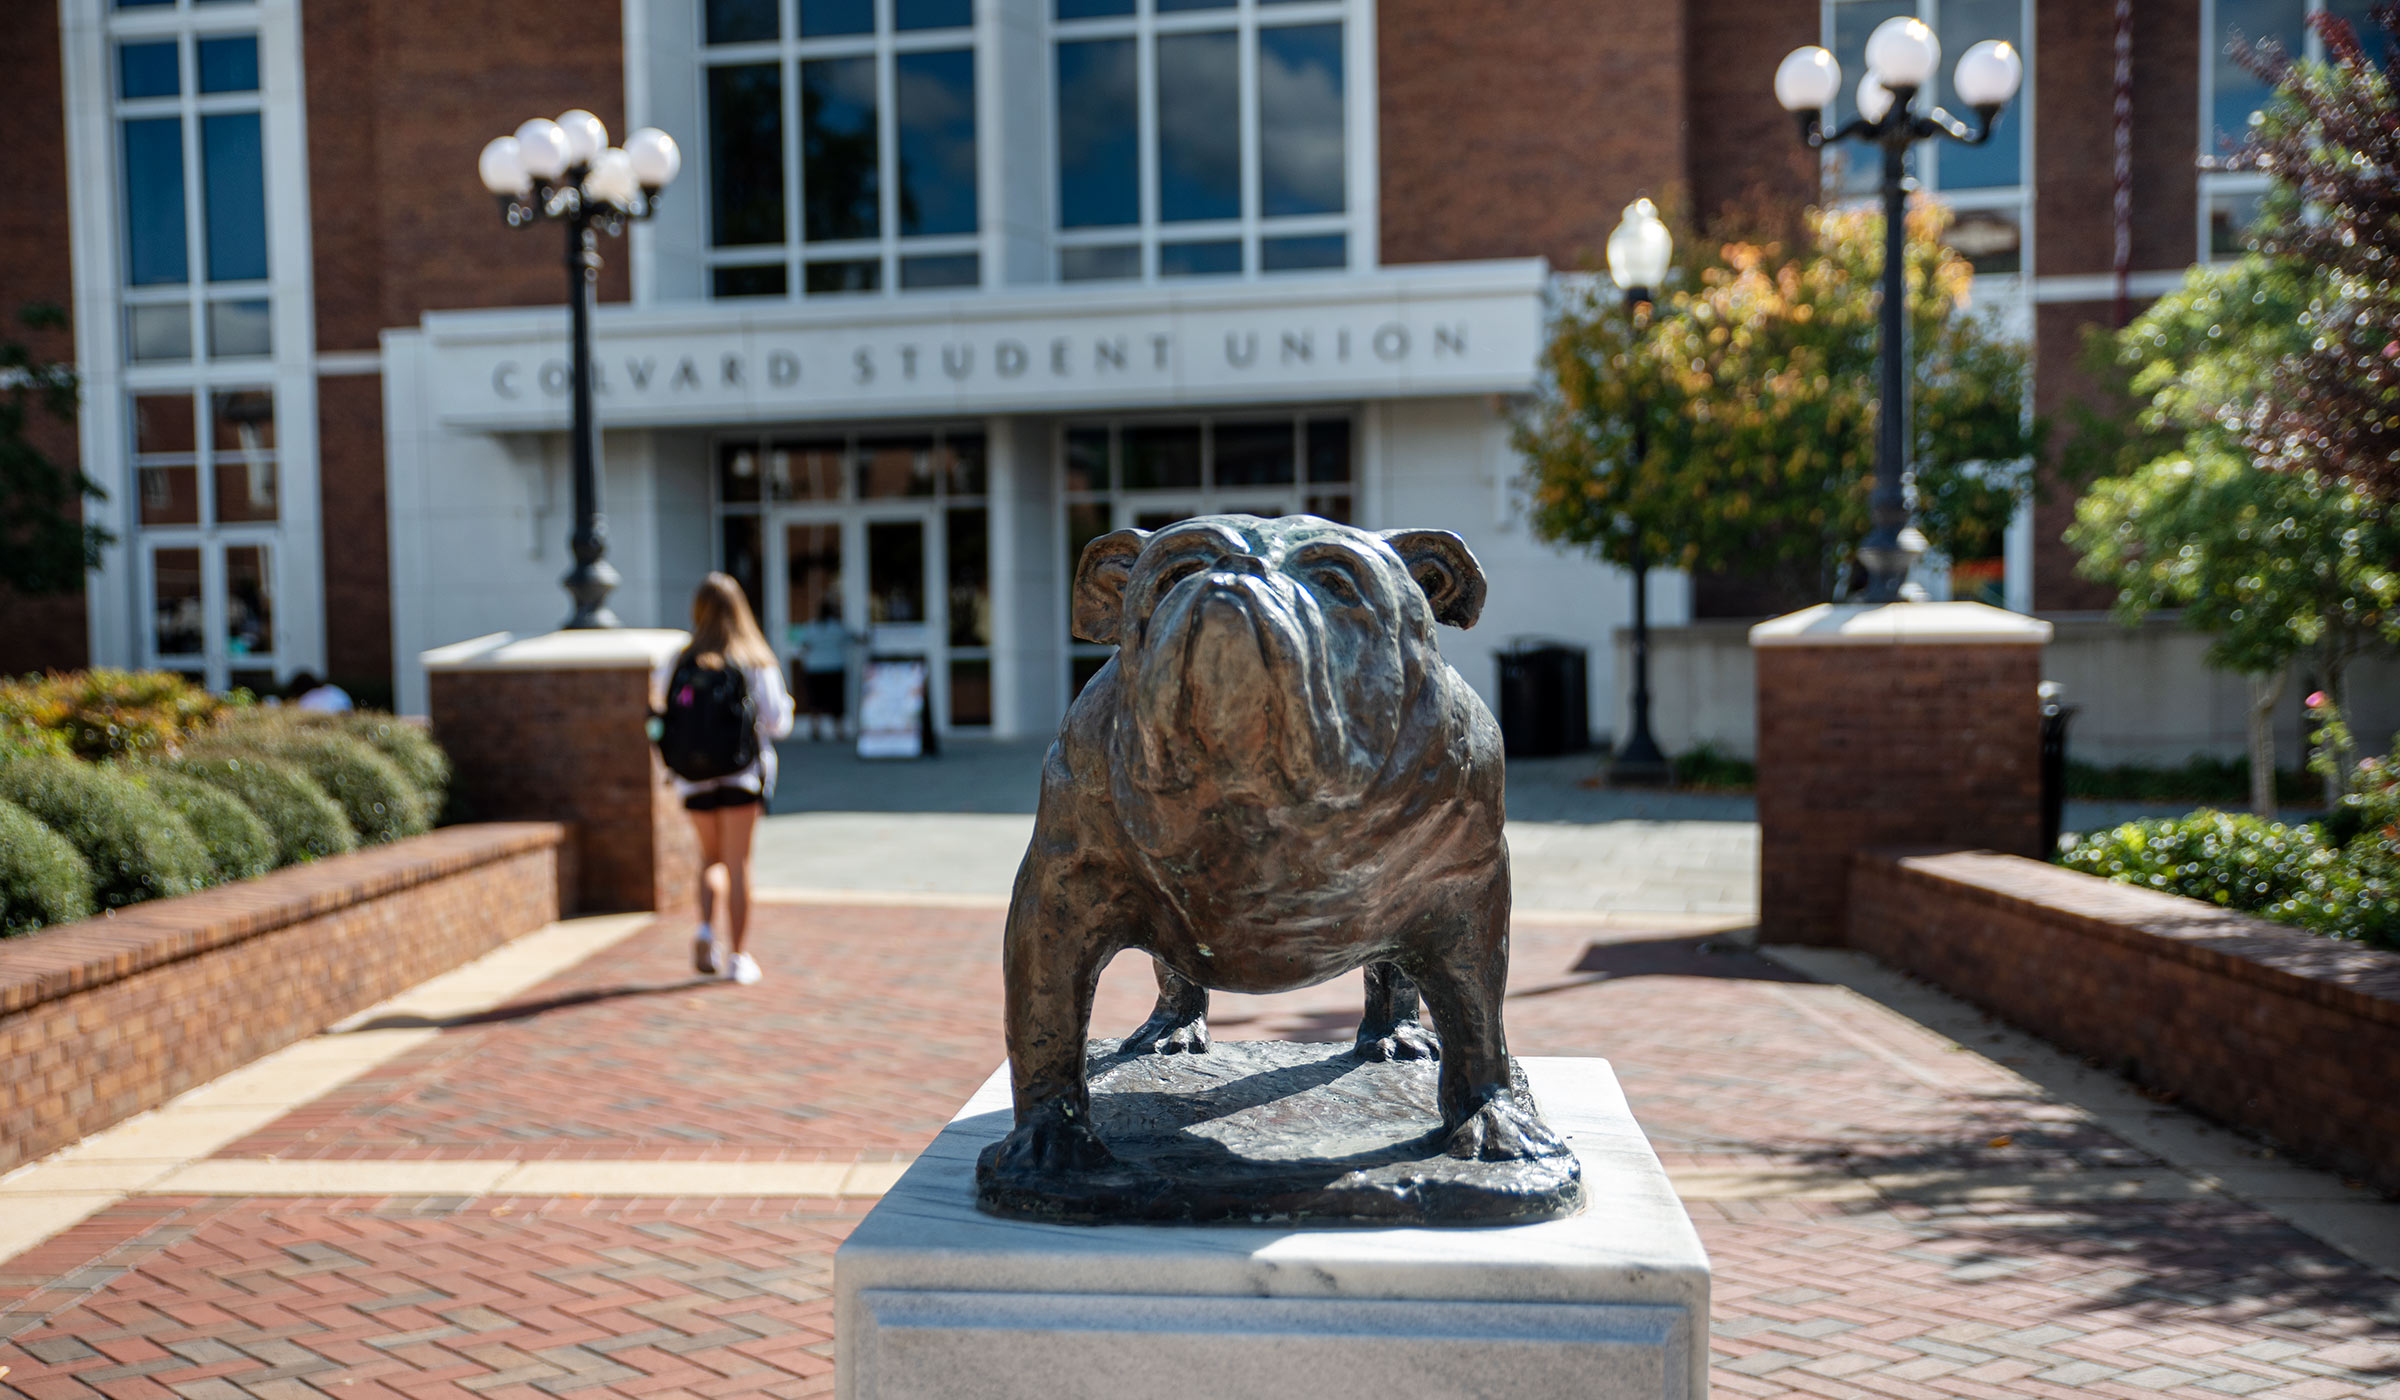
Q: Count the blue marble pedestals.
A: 0